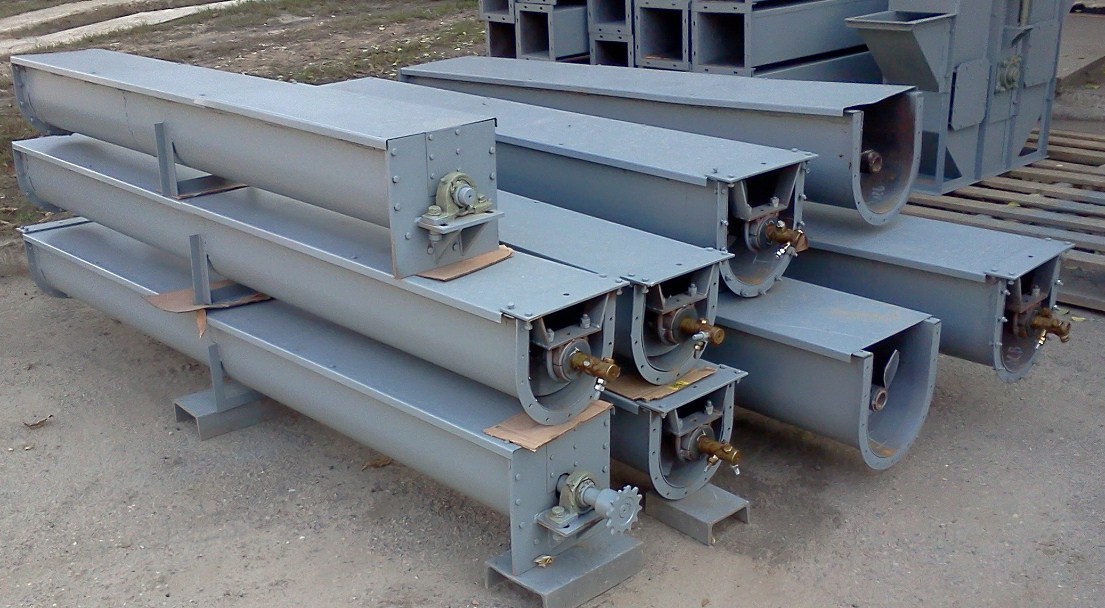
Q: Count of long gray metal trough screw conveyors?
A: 9